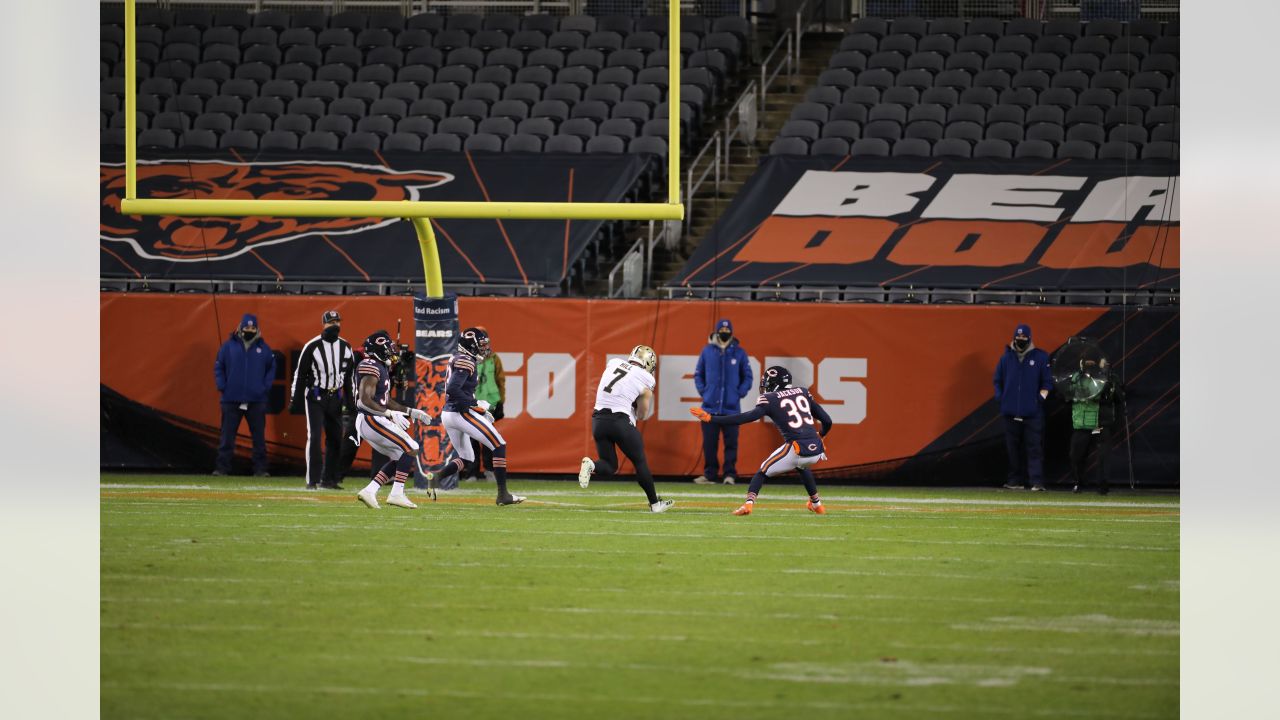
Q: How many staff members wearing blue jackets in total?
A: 3